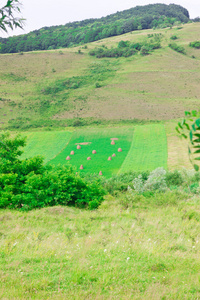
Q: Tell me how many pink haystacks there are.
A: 11